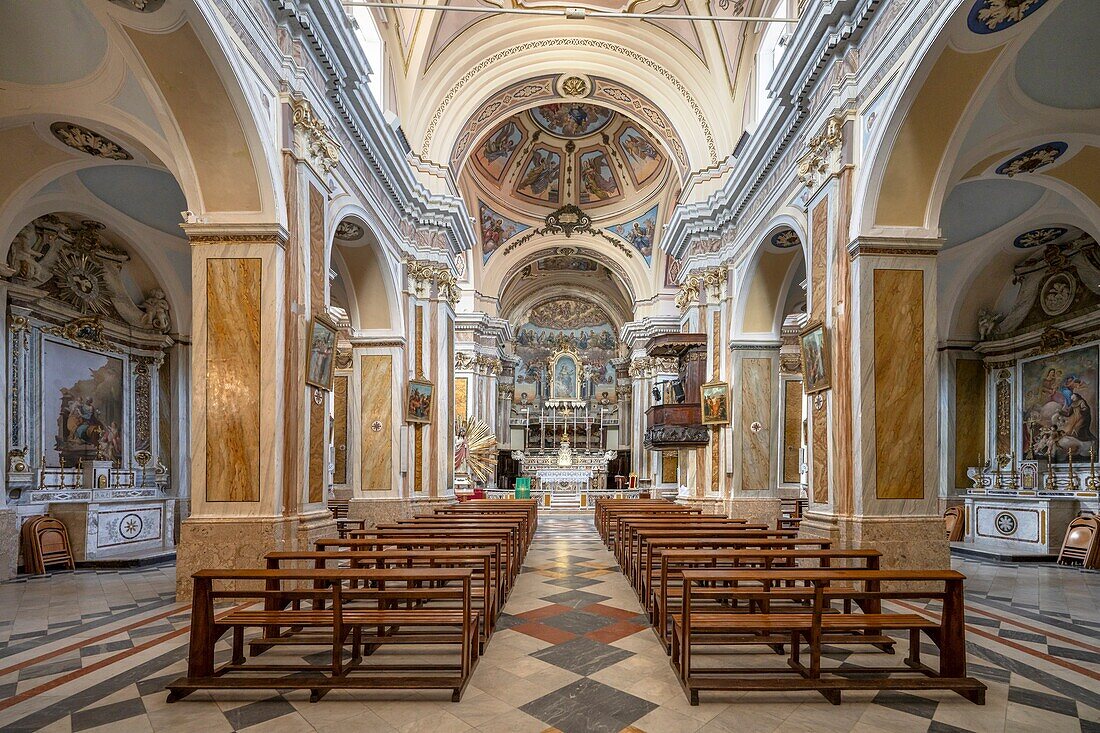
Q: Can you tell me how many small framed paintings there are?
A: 4